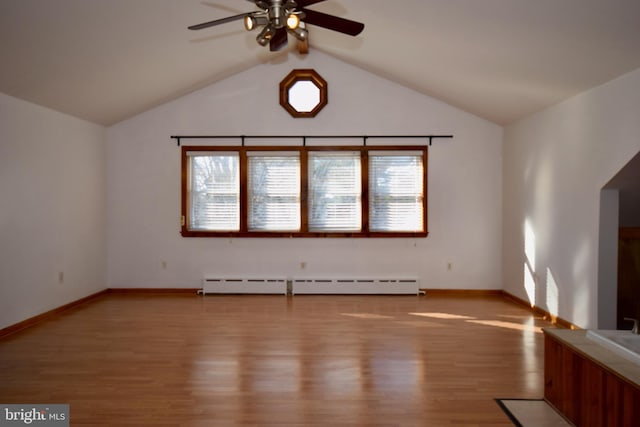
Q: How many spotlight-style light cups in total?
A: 4